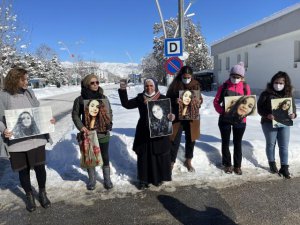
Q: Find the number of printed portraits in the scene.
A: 6